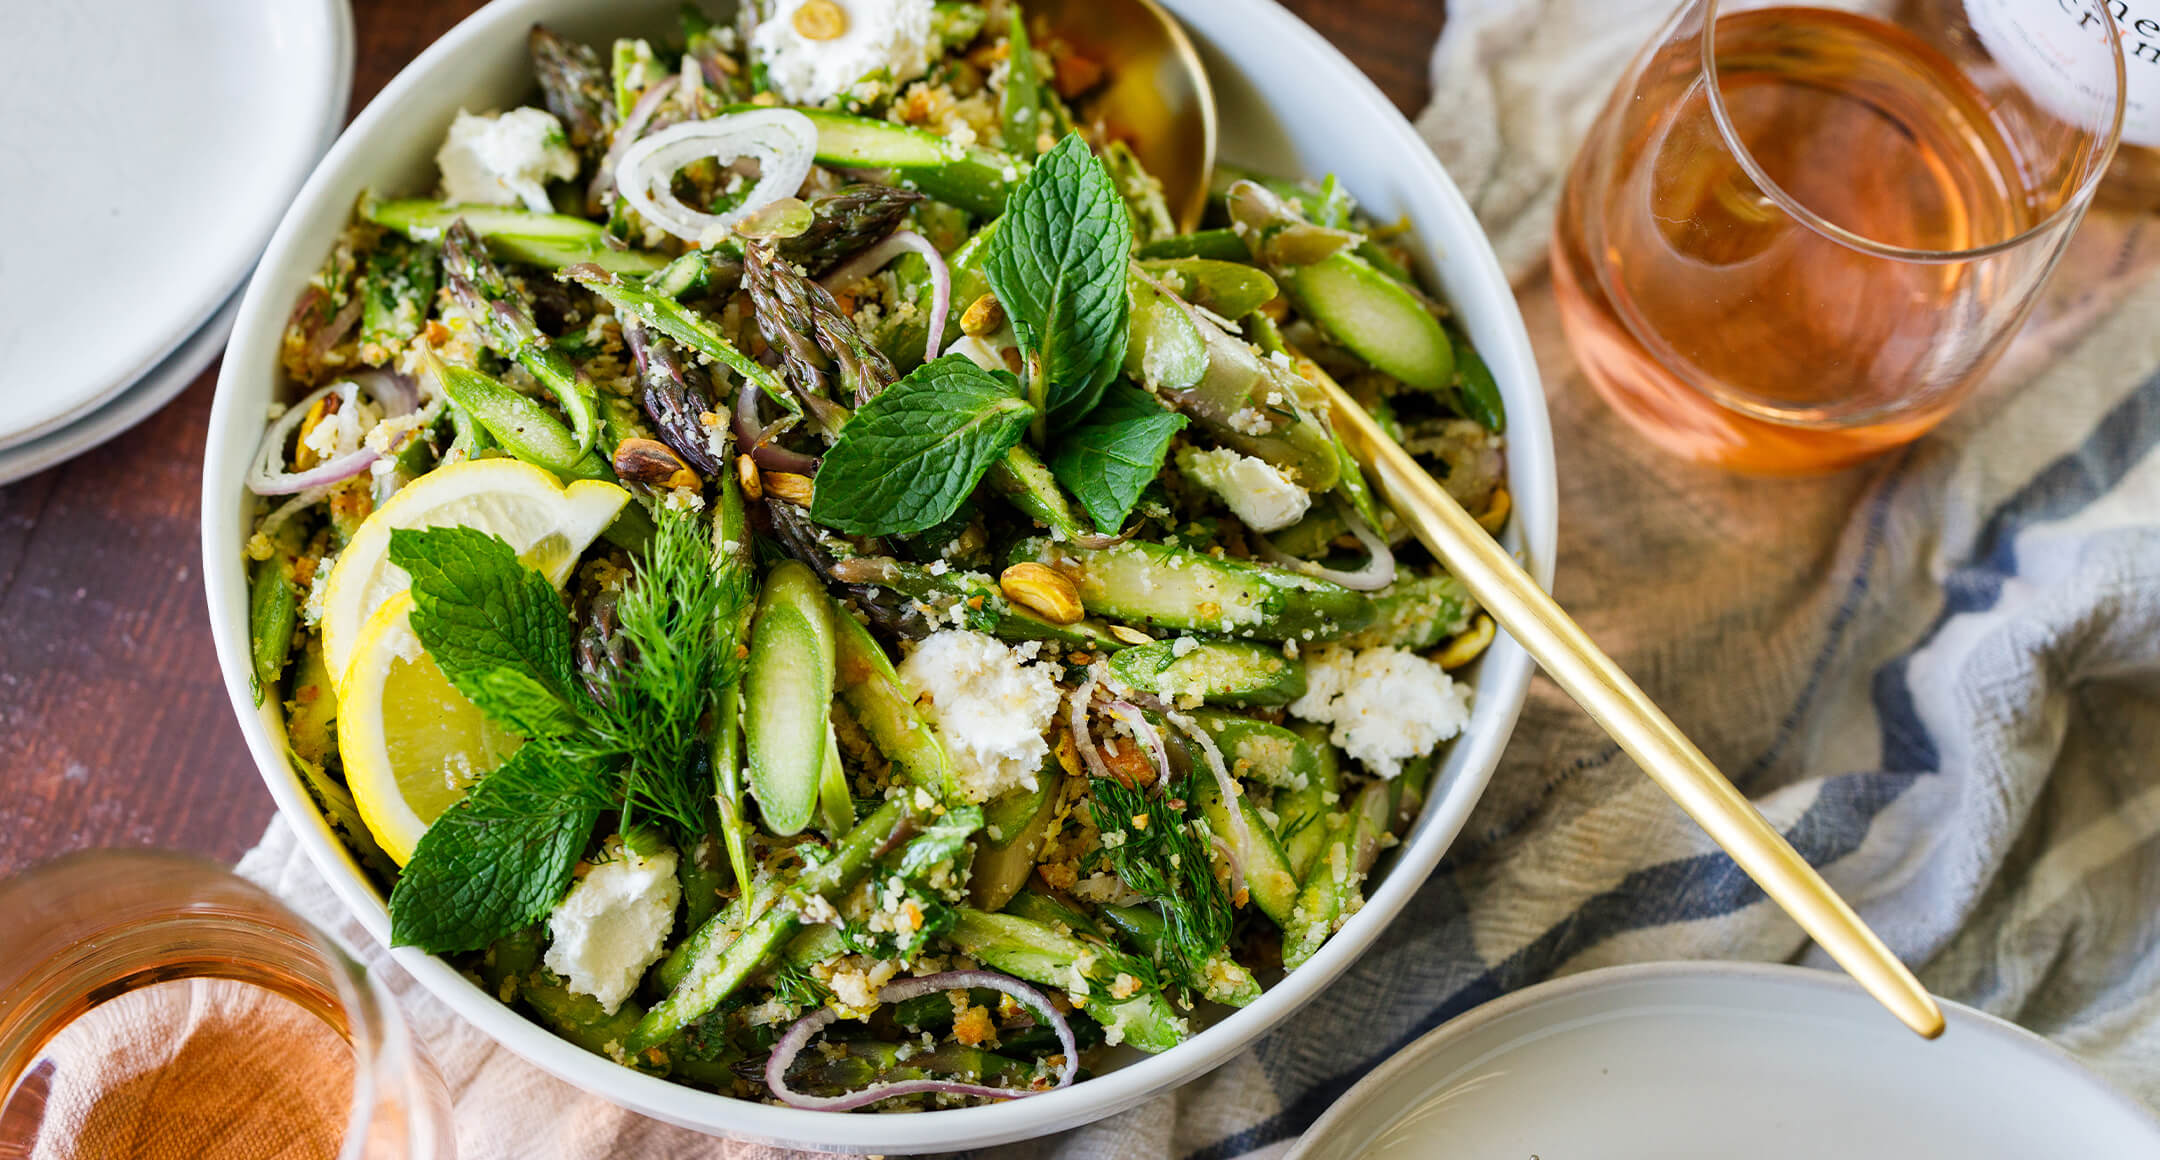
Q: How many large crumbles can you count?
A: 6